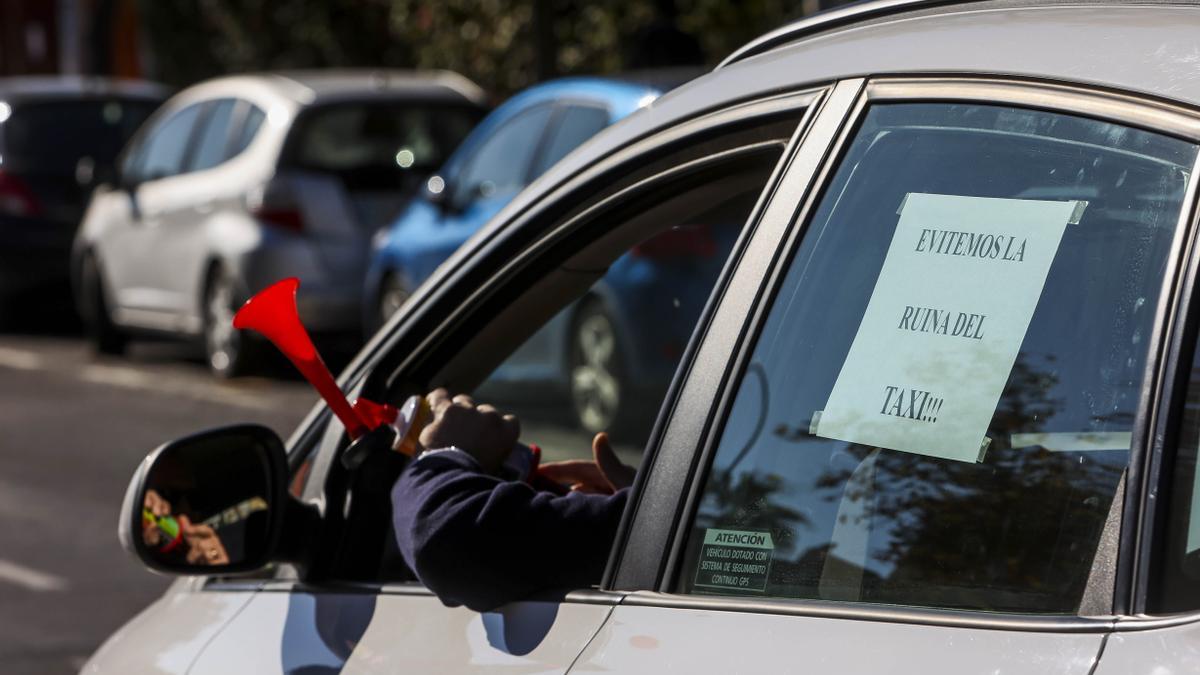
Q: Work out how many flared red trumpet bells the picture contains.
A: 1